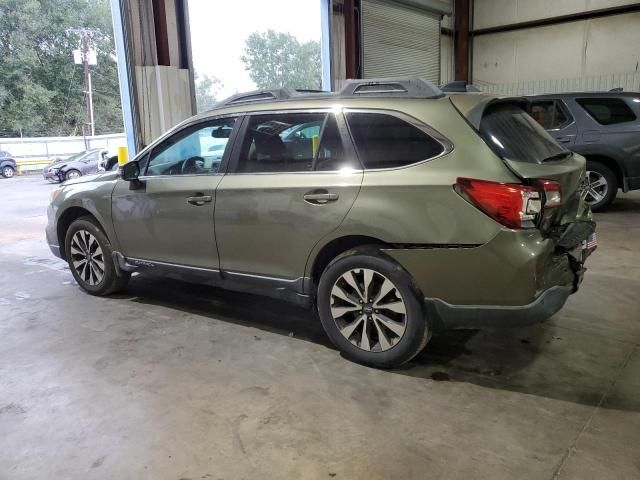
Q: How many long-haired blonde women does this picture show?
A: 0